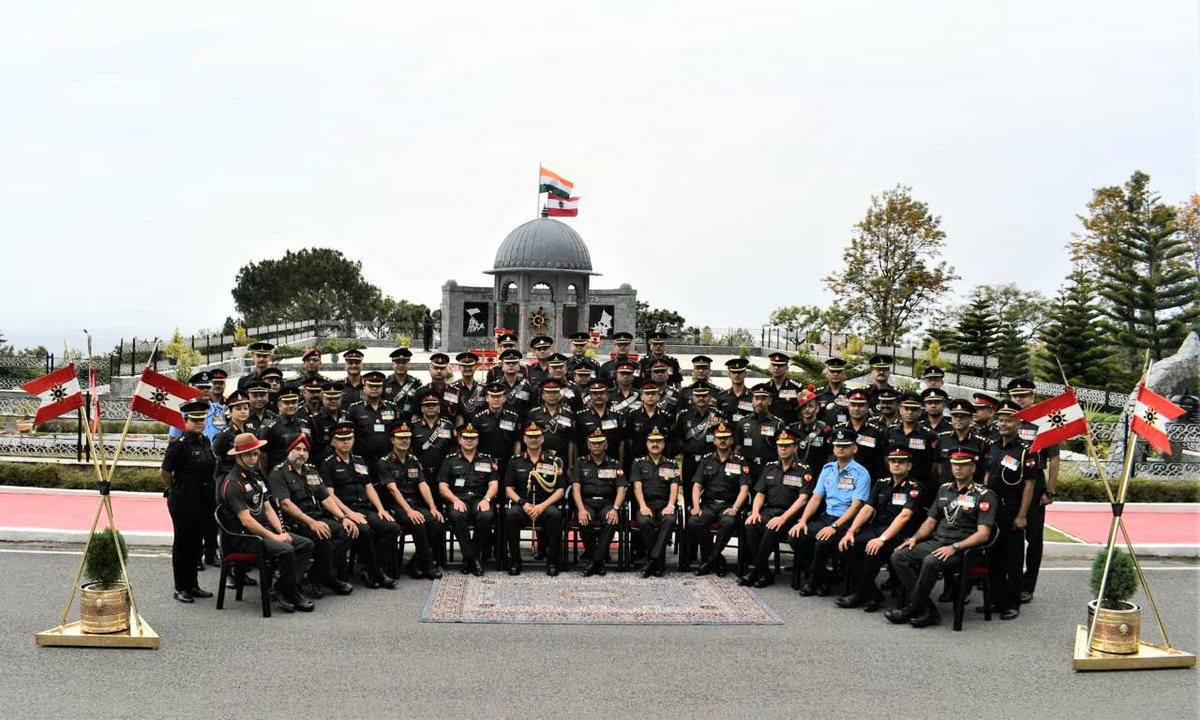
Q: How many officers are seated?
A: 13